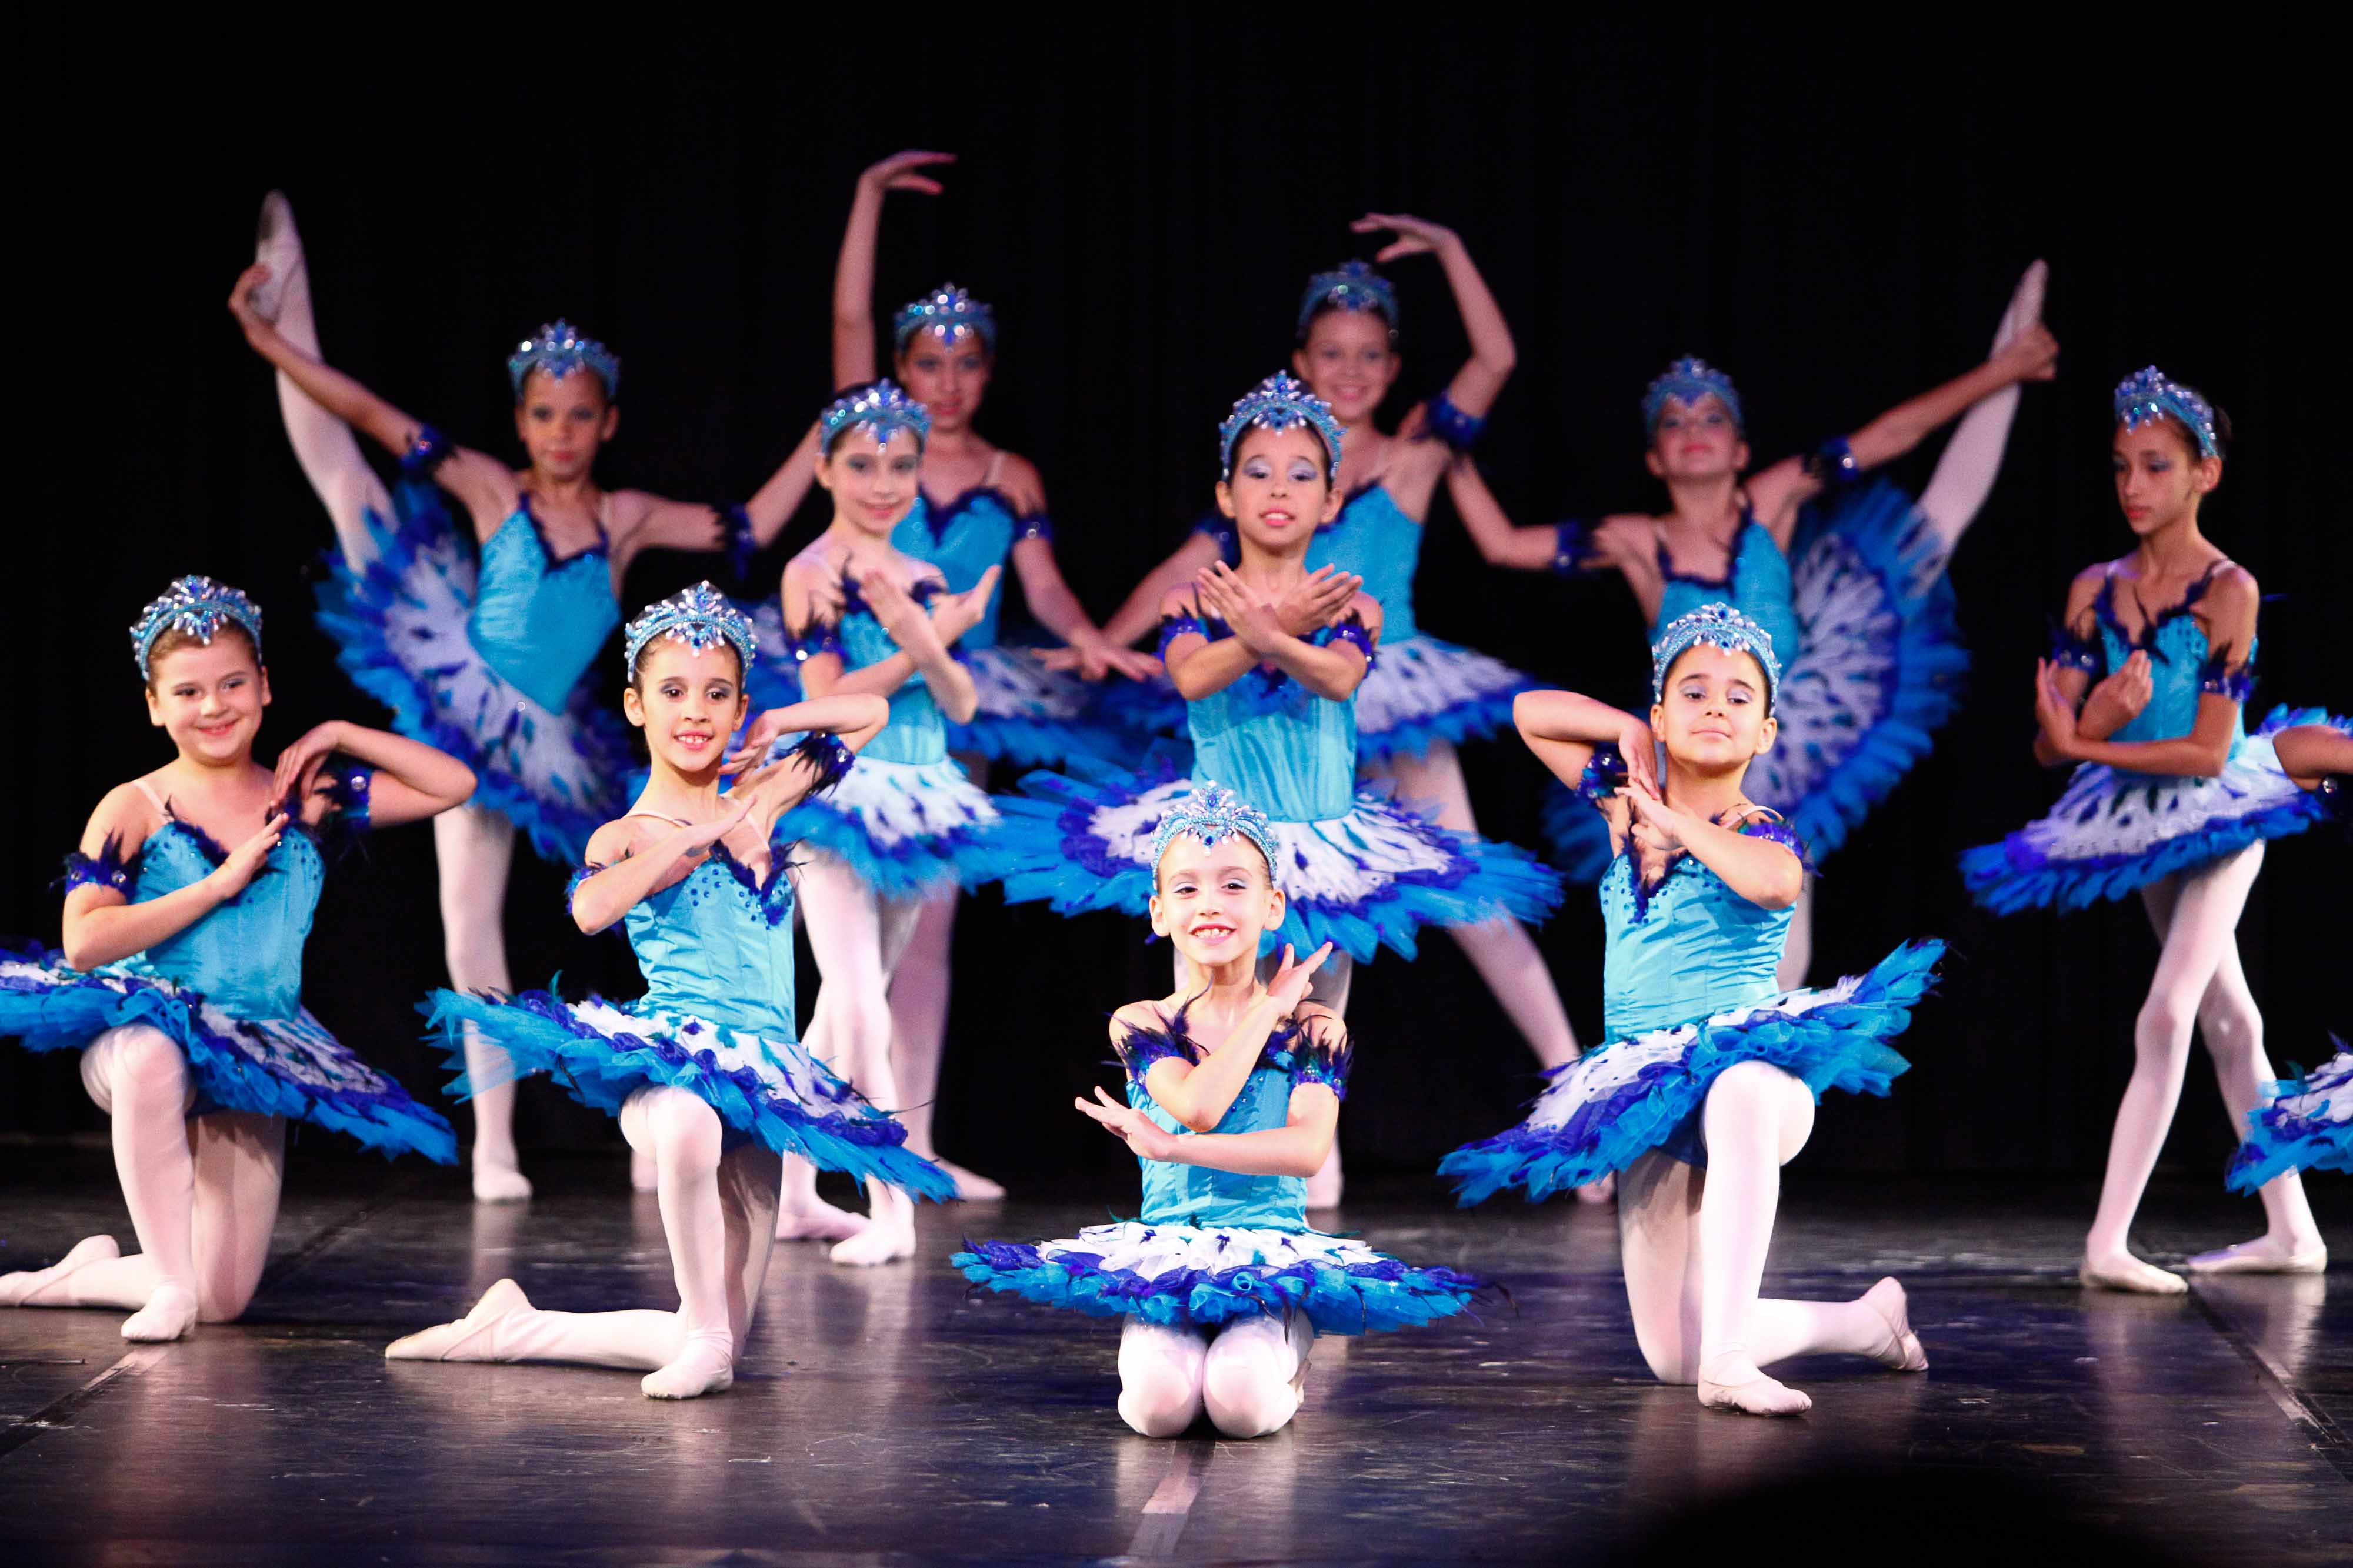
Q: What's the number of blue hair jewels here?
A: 11